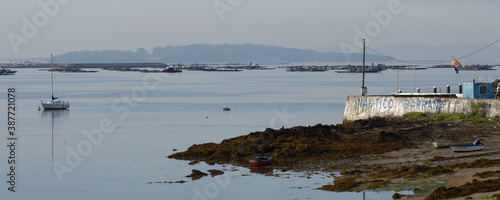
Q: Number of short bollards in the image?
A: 5